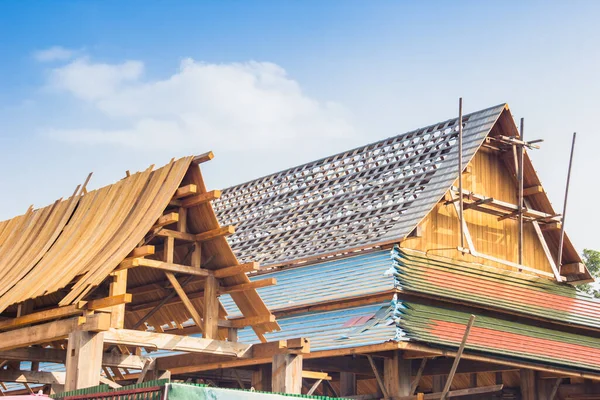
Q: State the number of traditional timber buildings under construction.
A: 2